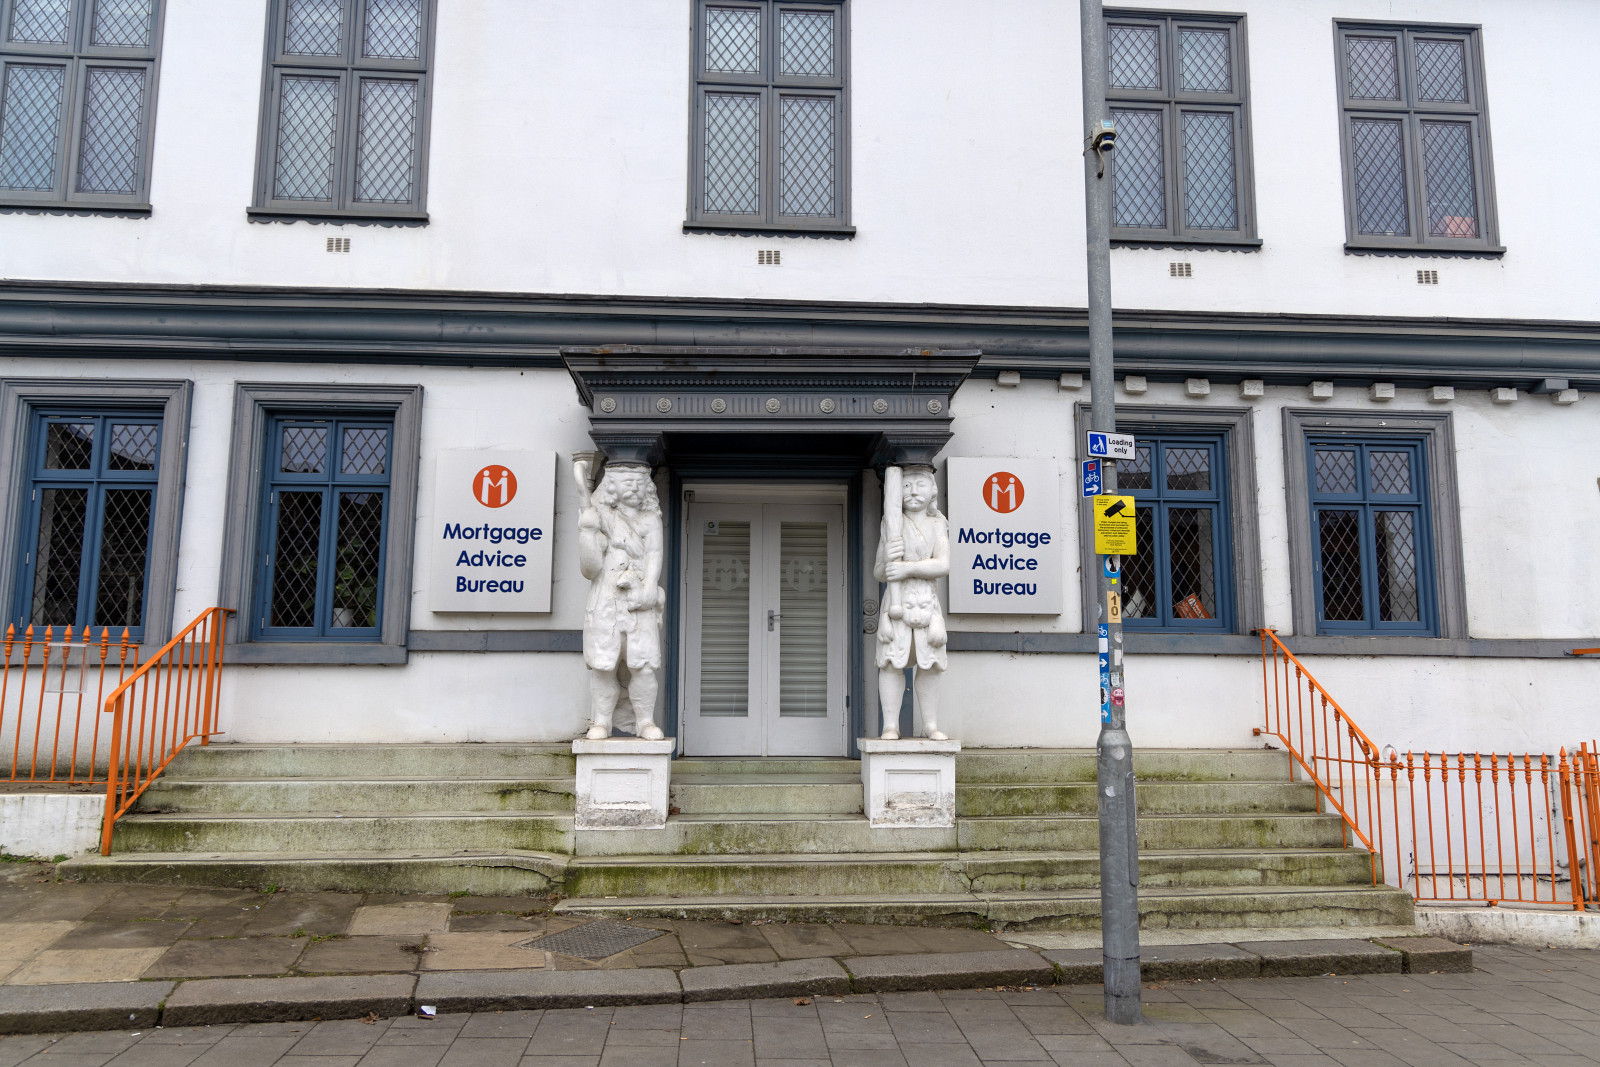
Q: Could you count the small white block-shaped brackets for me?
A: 10